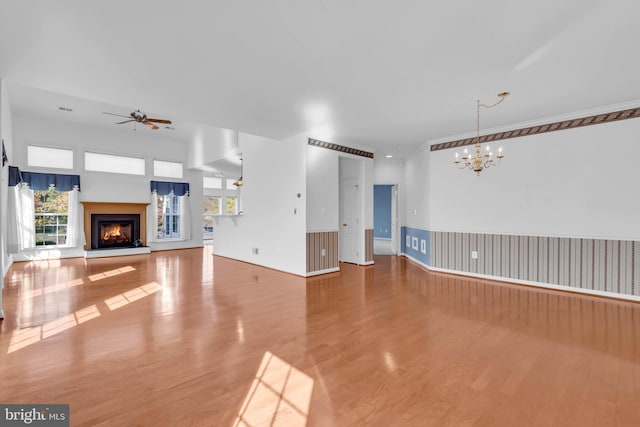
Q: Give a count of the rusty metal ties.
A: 0